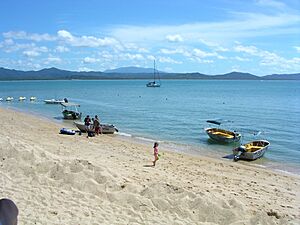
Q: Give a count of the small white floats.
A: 4